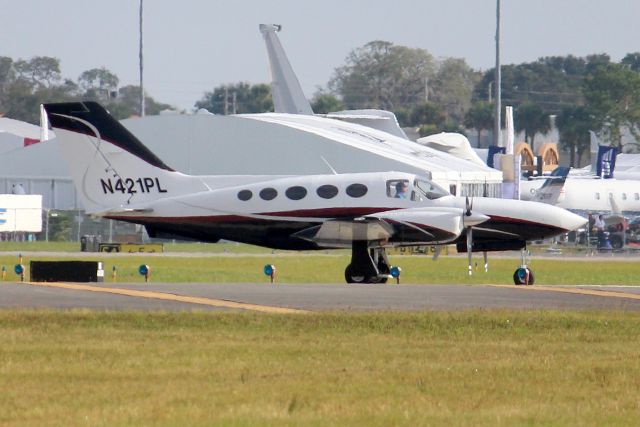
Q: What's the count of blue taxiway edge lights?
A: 5